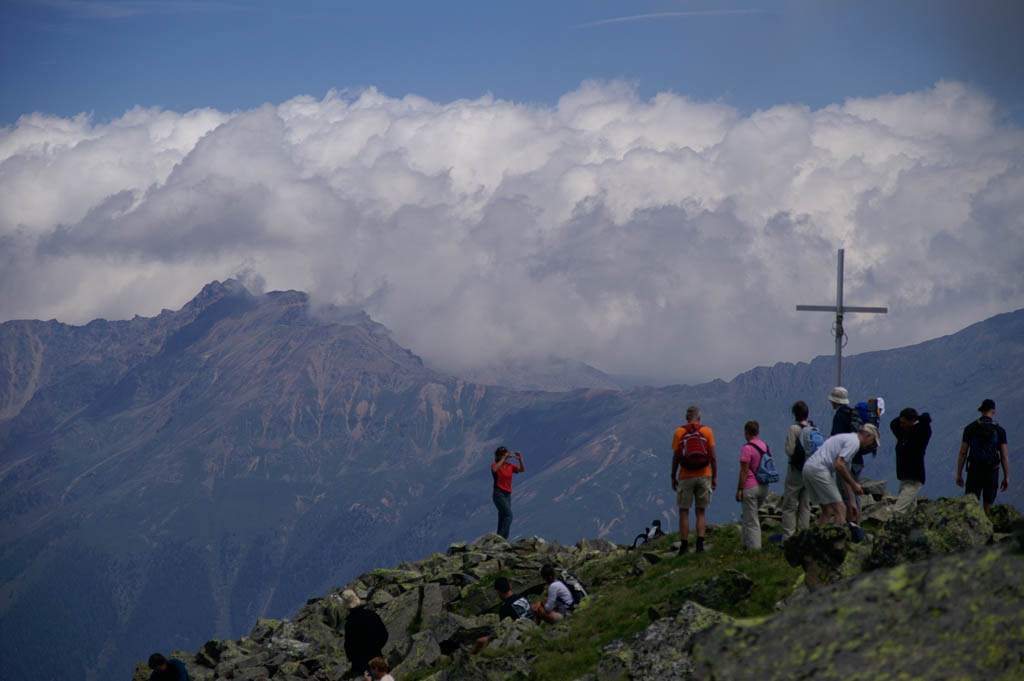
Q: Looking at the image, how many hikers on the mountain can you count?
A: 13